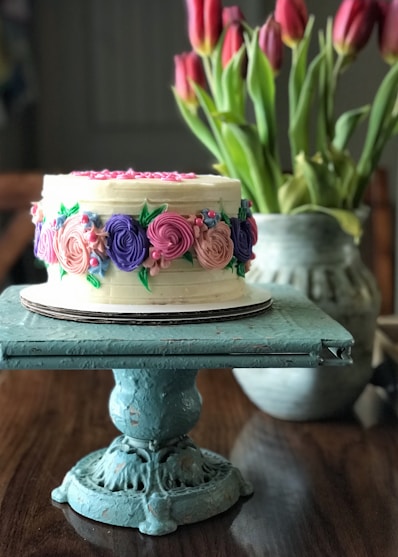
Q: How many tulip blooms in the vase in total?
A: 8